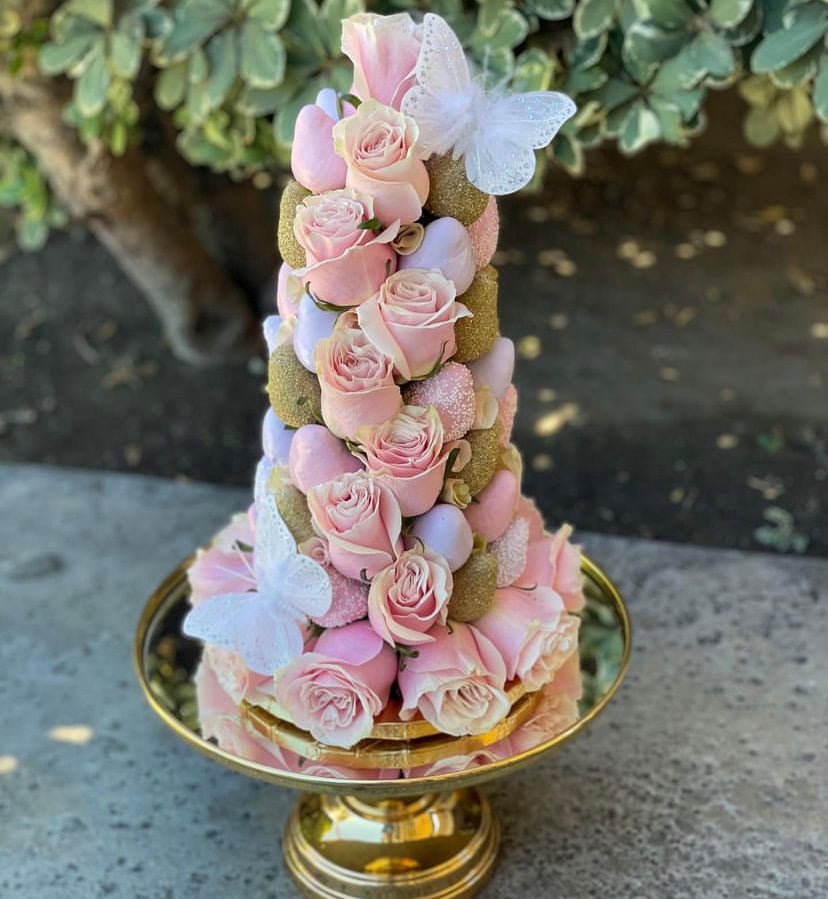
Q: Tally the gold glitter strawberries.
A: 7